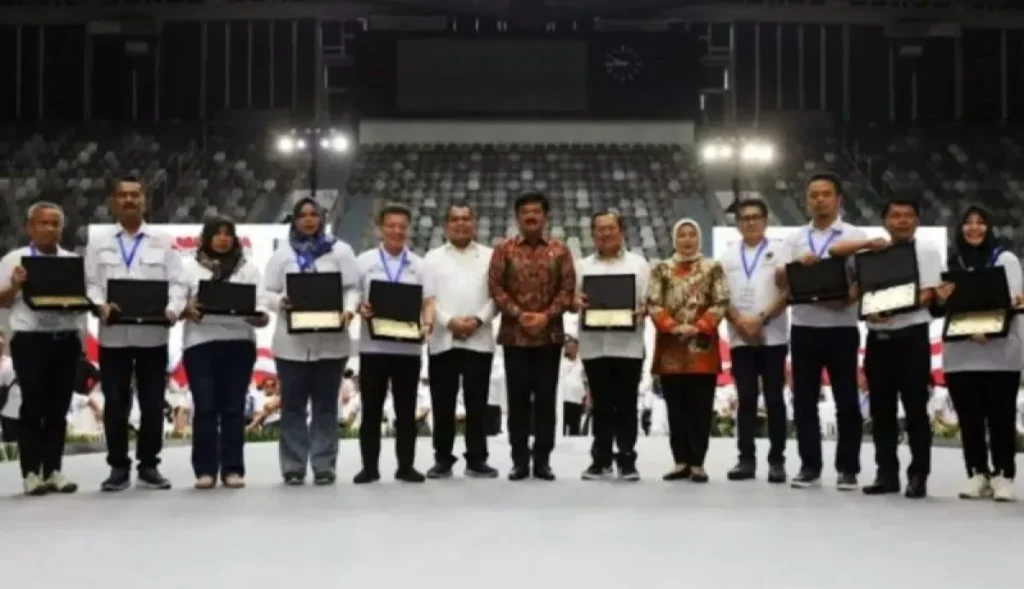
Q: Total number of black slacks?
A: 11